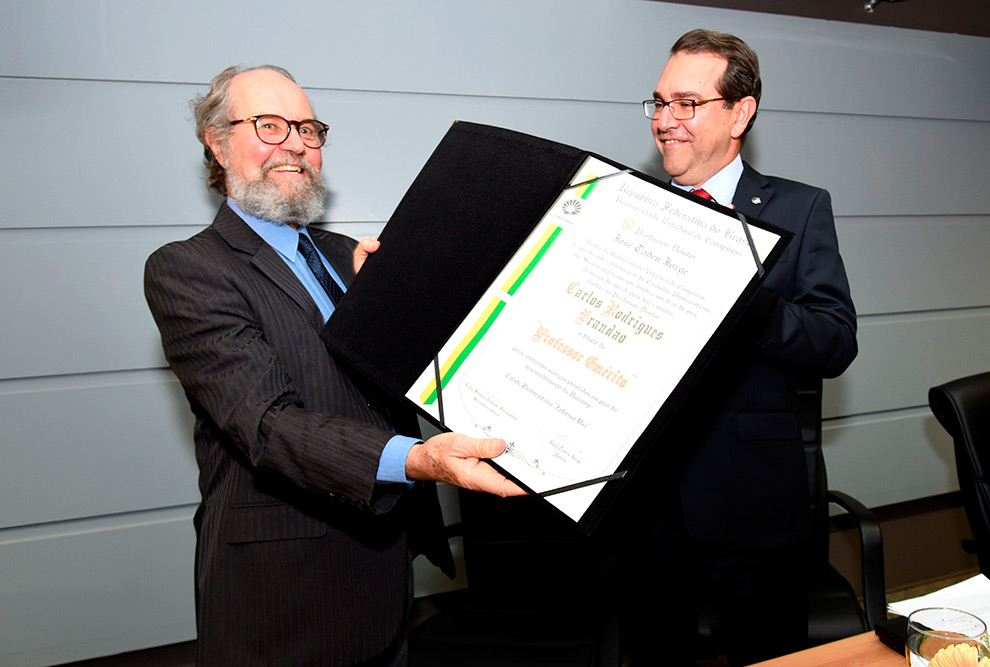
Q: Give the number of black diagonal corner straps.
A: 4